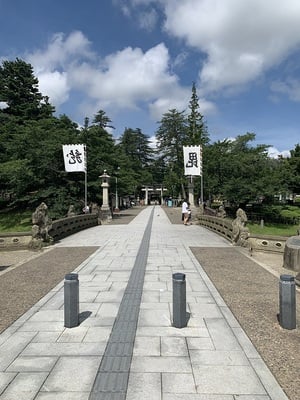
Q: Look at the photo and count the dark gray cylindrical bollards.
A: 3